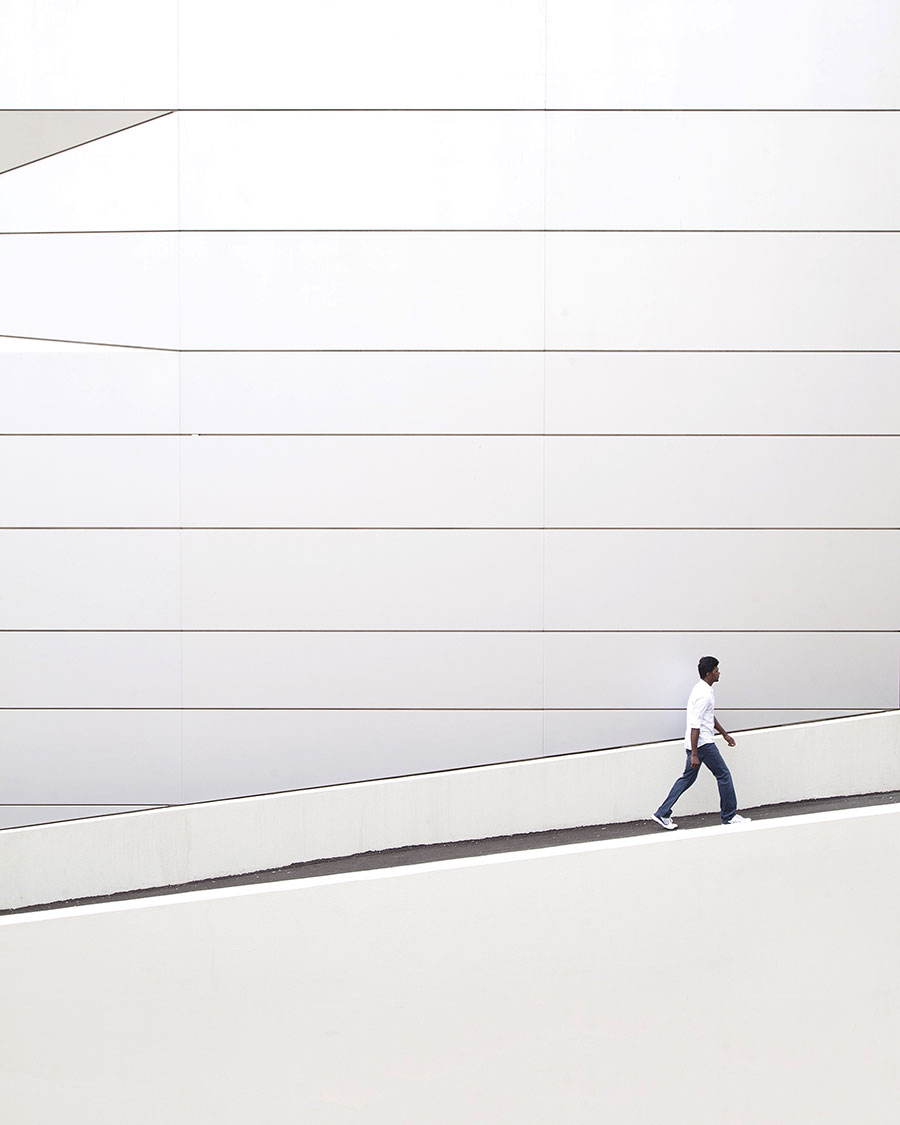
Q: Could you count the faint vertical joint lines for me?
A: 2